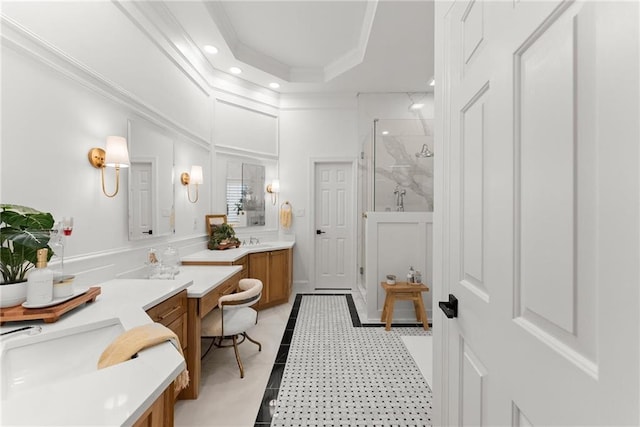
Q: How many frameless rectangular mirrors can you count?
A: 2